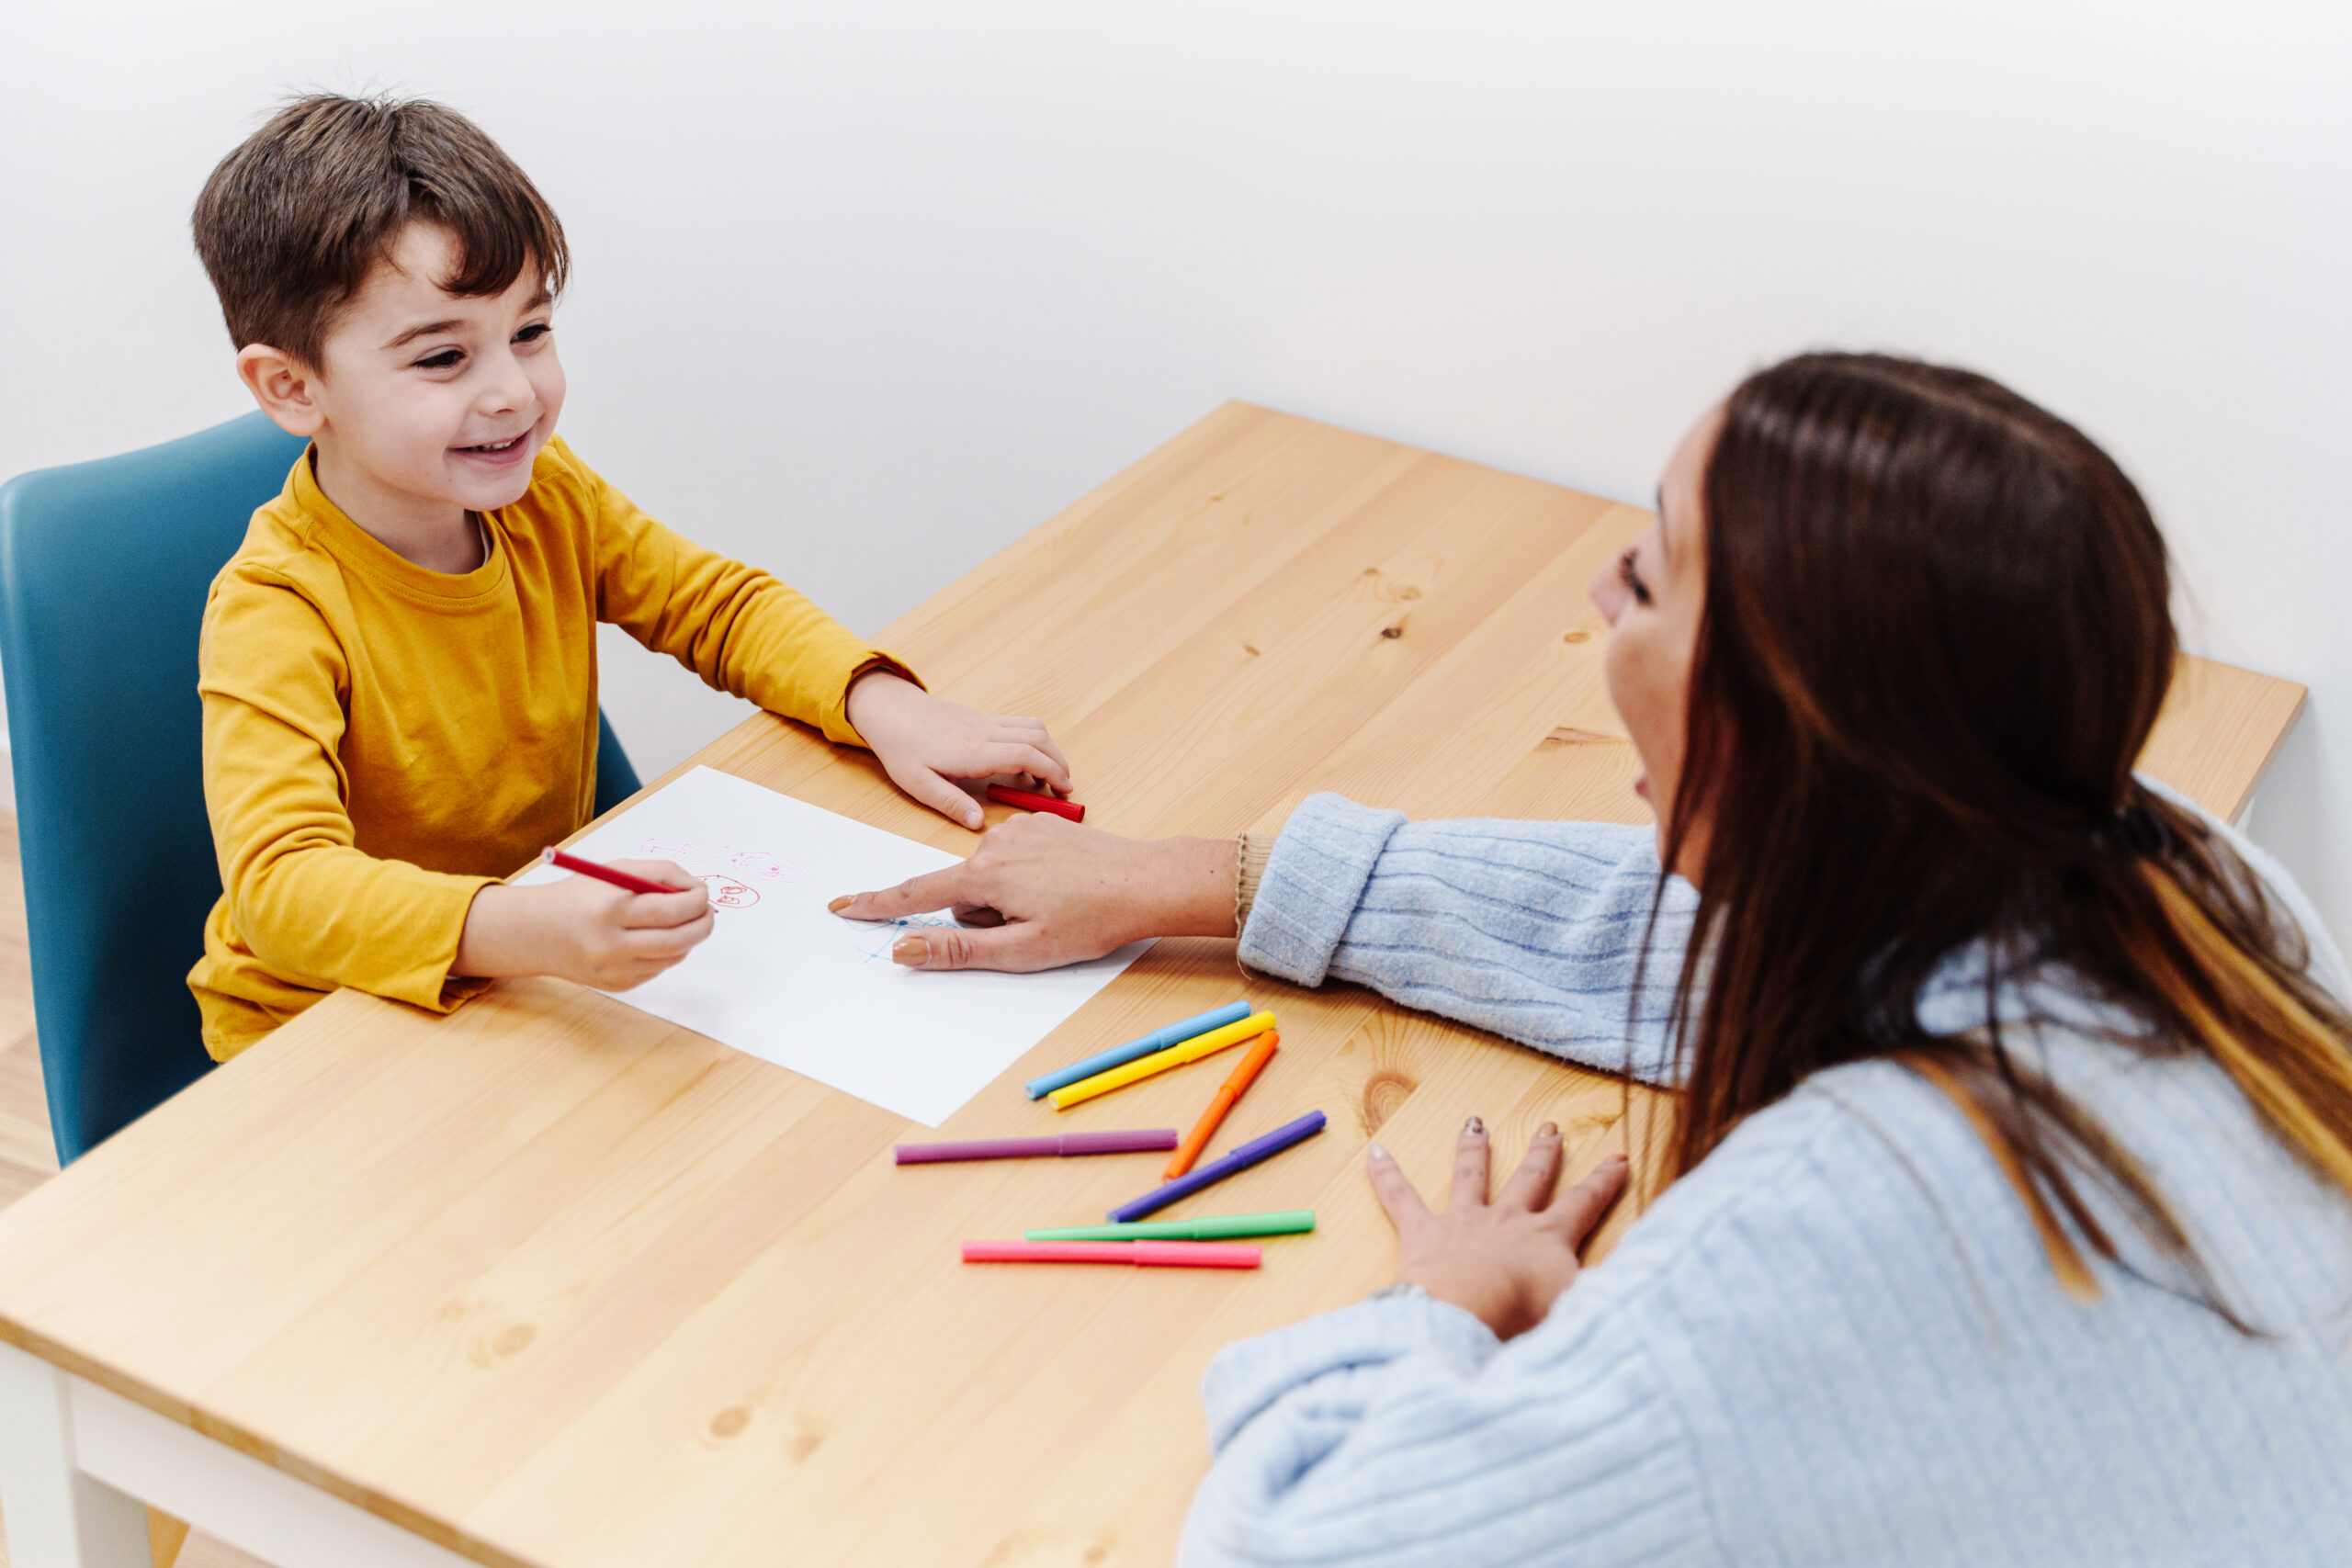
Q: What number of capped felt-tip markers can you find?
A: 7